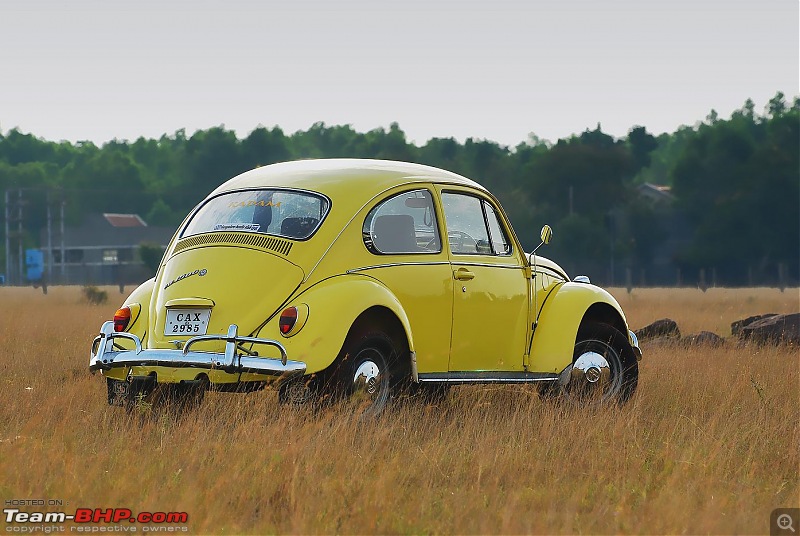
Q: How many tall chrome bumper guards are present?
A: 2